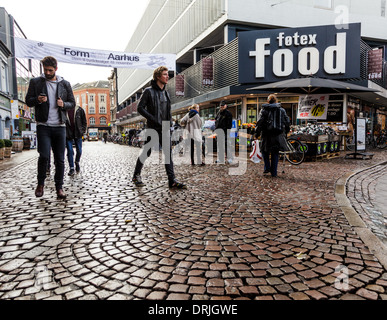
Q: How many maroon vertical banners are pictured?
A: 3